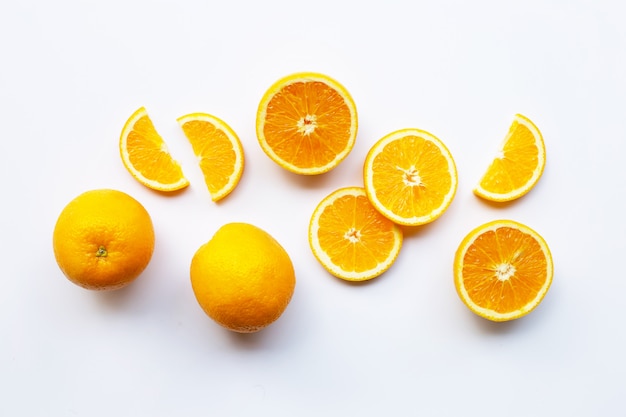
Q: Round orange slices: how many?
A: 4